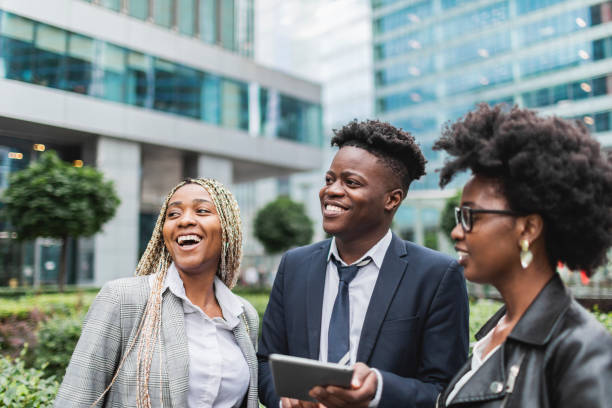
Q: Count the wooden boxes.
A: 0